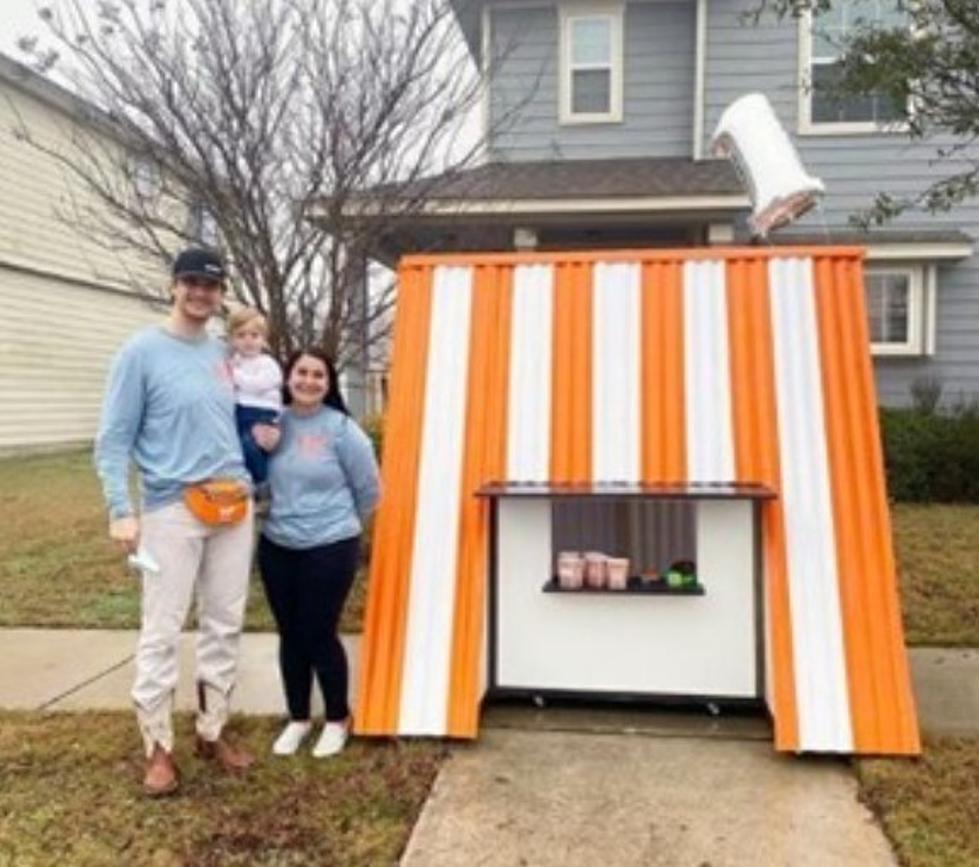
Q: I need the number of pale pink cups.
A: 3